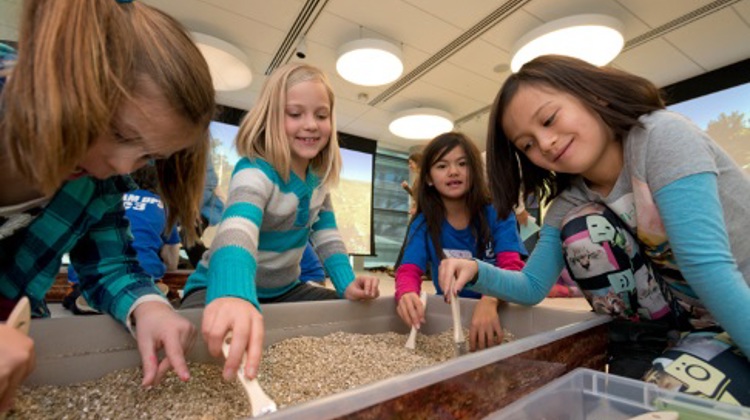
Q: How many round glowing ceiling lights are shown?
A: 4